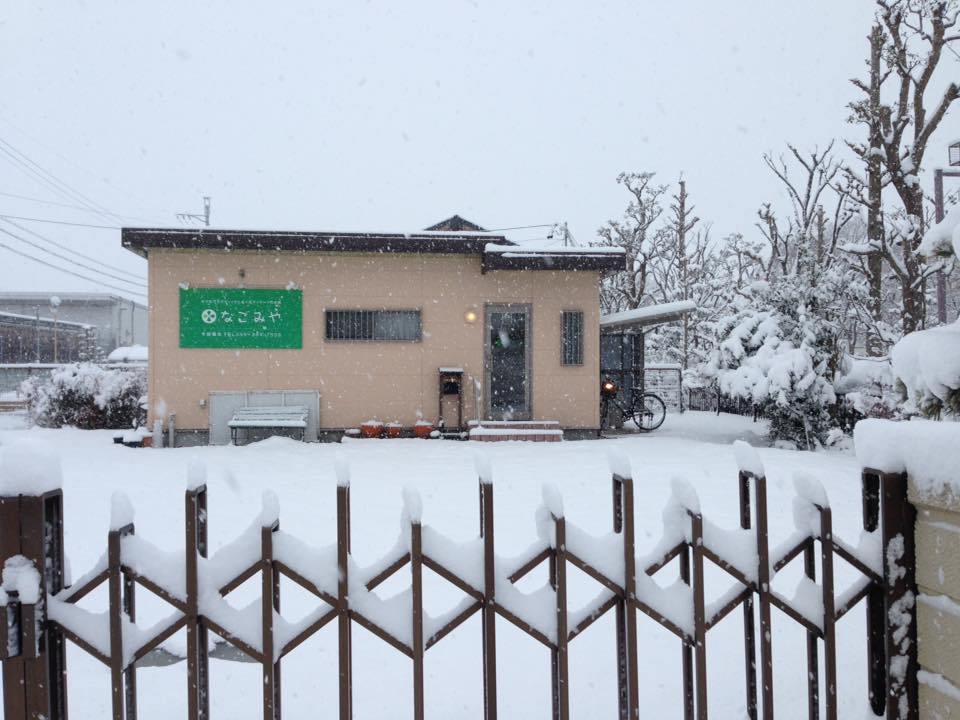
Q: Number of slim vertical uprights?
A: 11